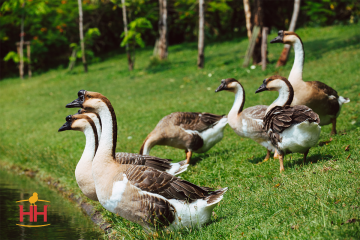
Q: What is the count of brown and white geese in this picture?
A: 7